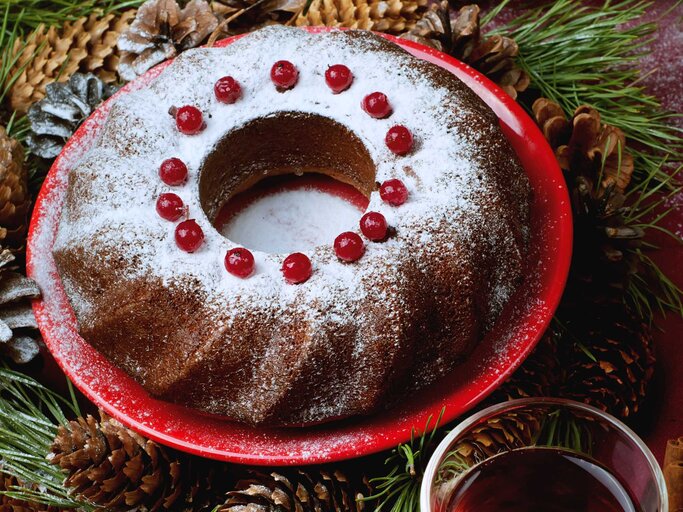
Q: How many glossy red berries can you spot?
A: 14